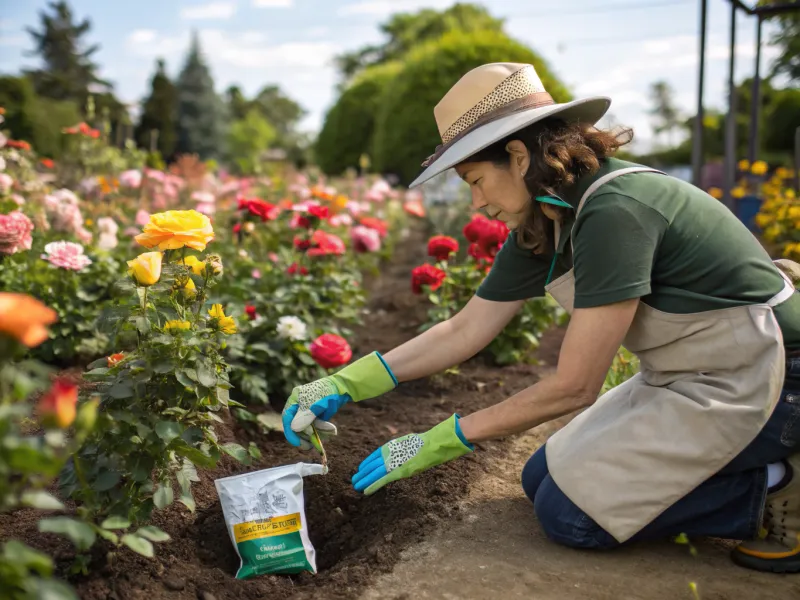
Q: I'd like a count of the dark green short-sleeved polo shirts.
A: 1